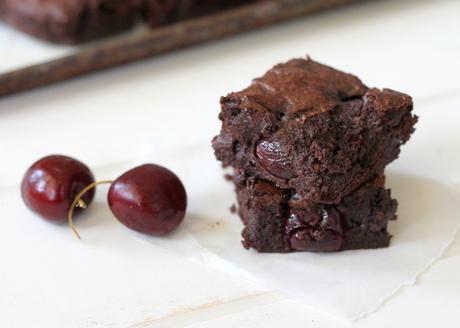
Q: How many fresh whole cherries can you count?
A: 2